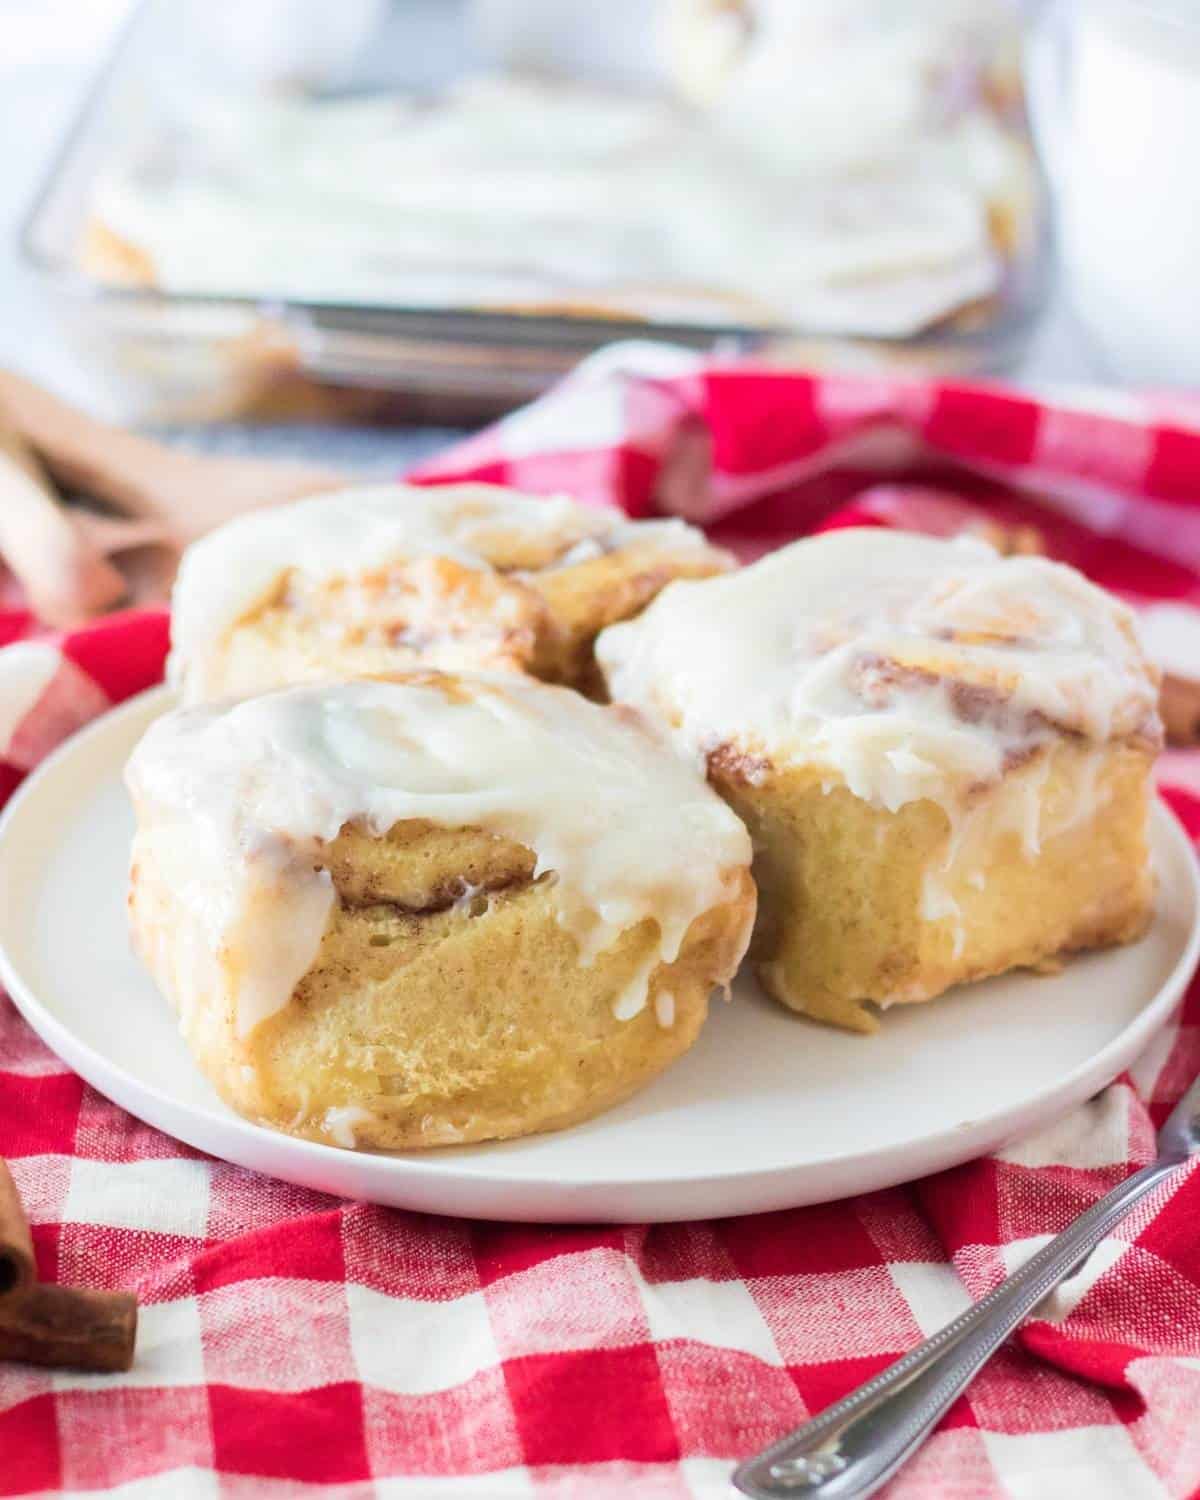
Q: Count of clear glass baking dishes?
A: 1